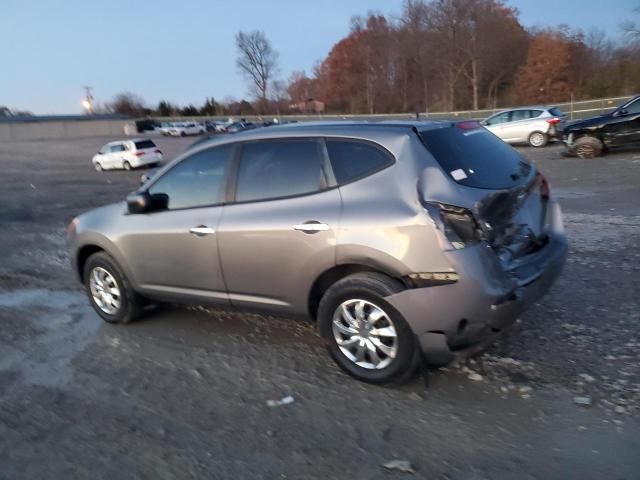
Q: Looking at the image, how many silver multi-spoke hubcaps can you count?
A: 2